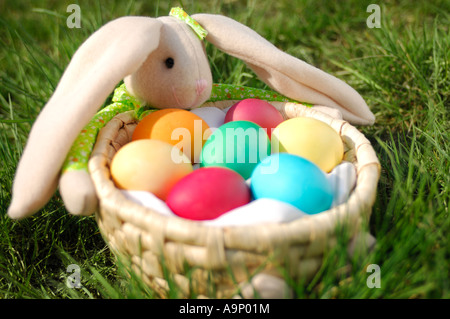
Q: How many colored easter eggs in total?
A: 7